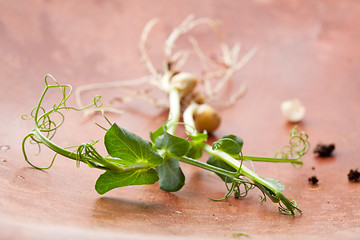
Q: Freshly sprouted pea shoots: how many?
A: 2